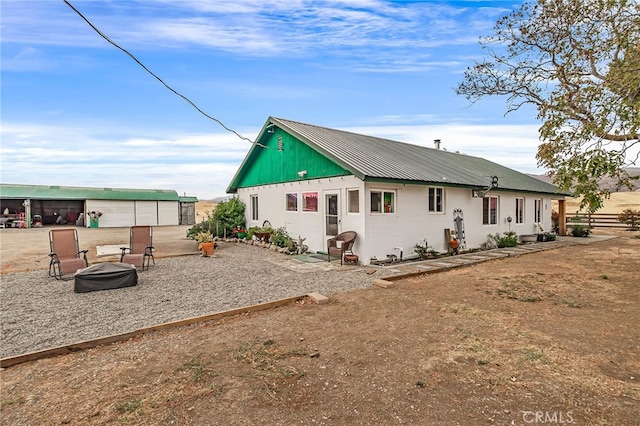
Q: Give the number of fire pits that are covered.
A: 1